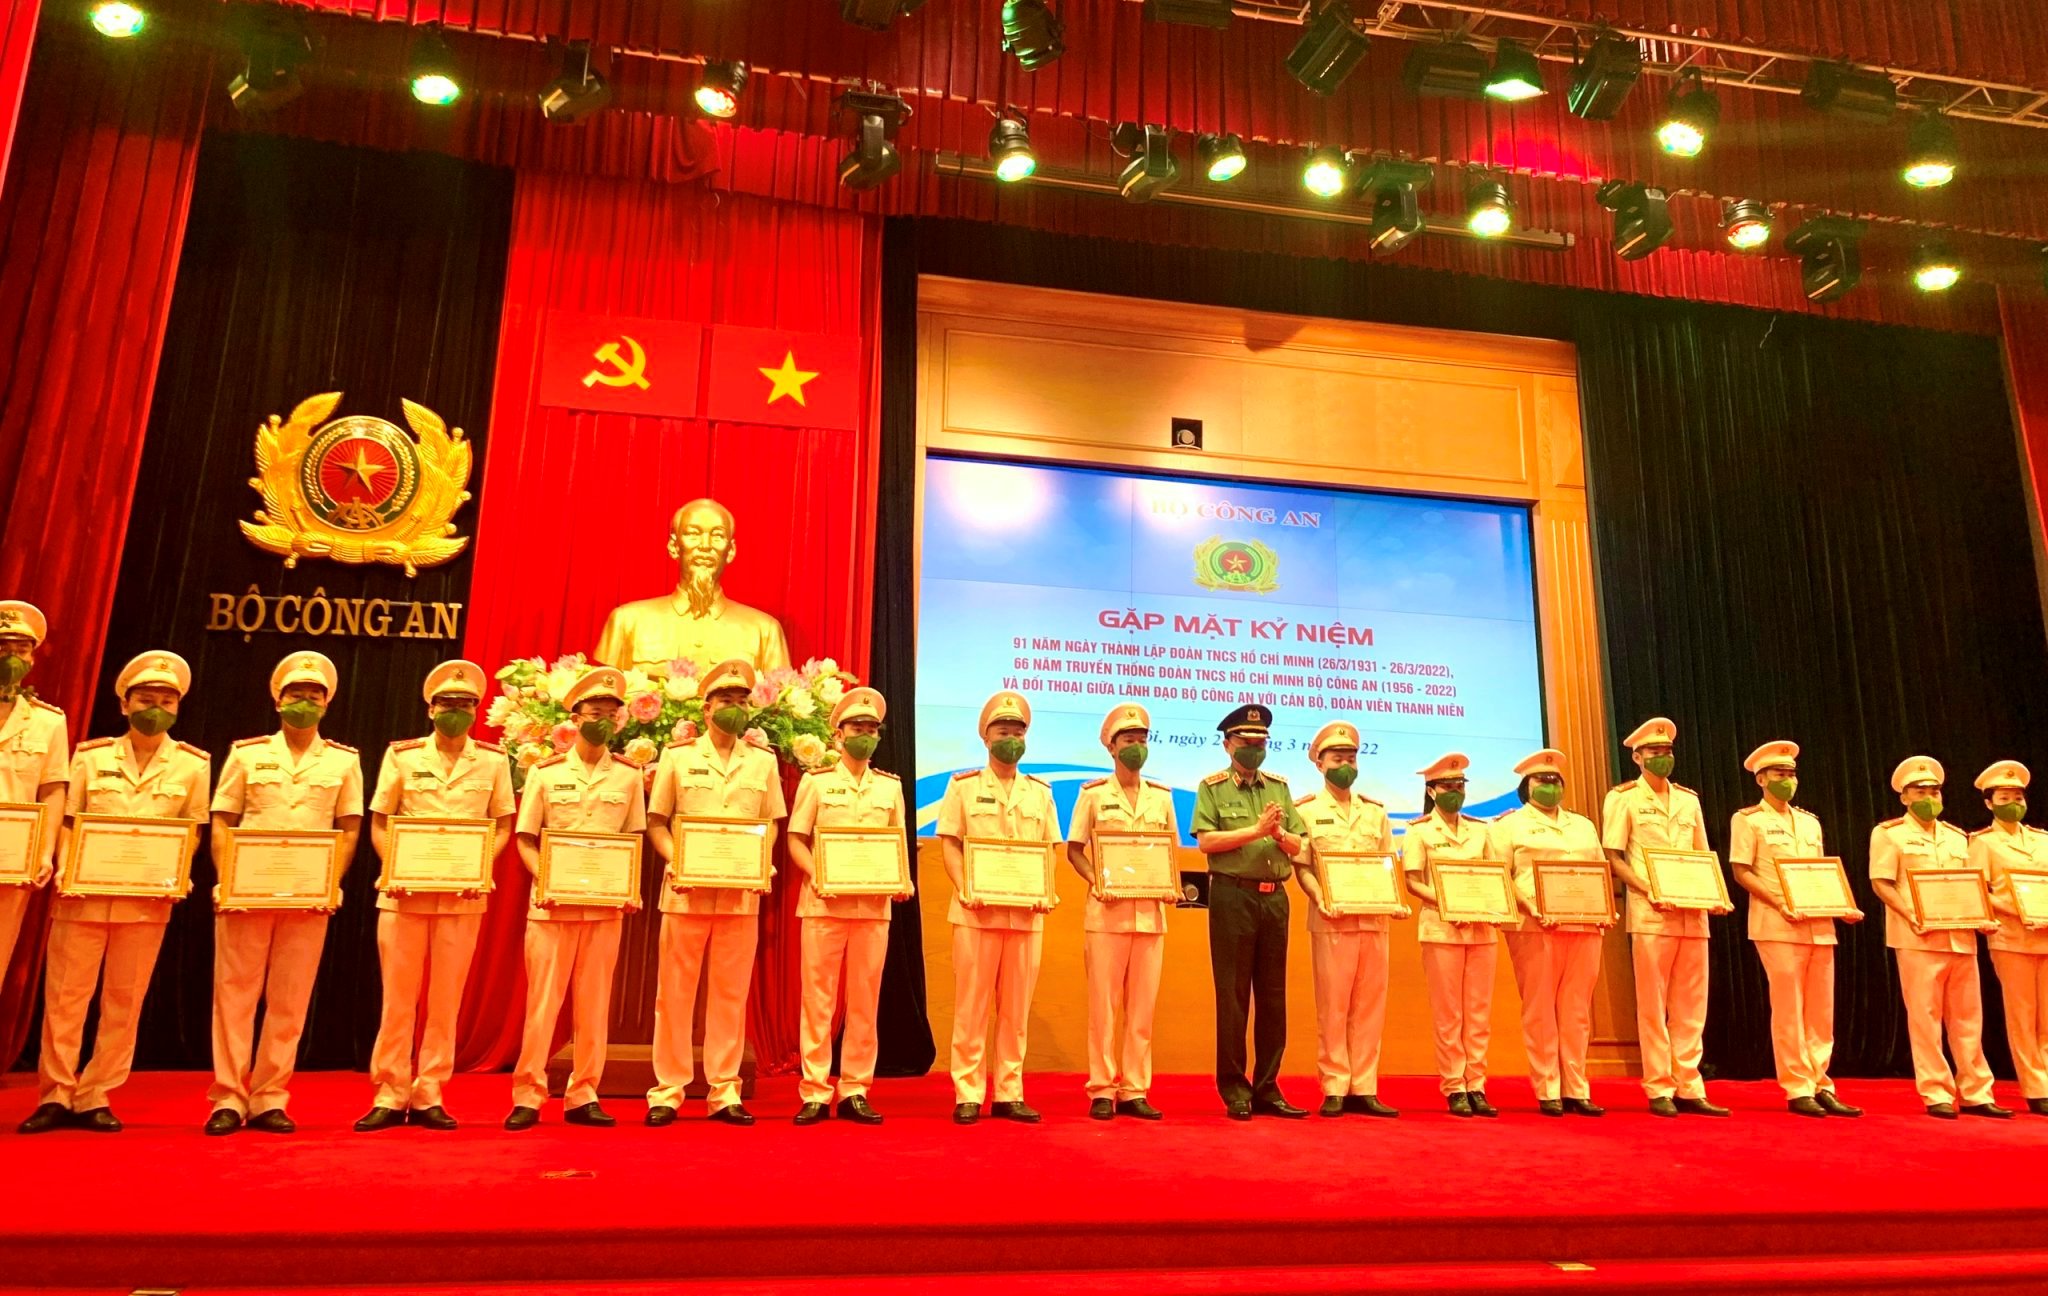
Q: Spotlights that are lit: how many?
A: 12